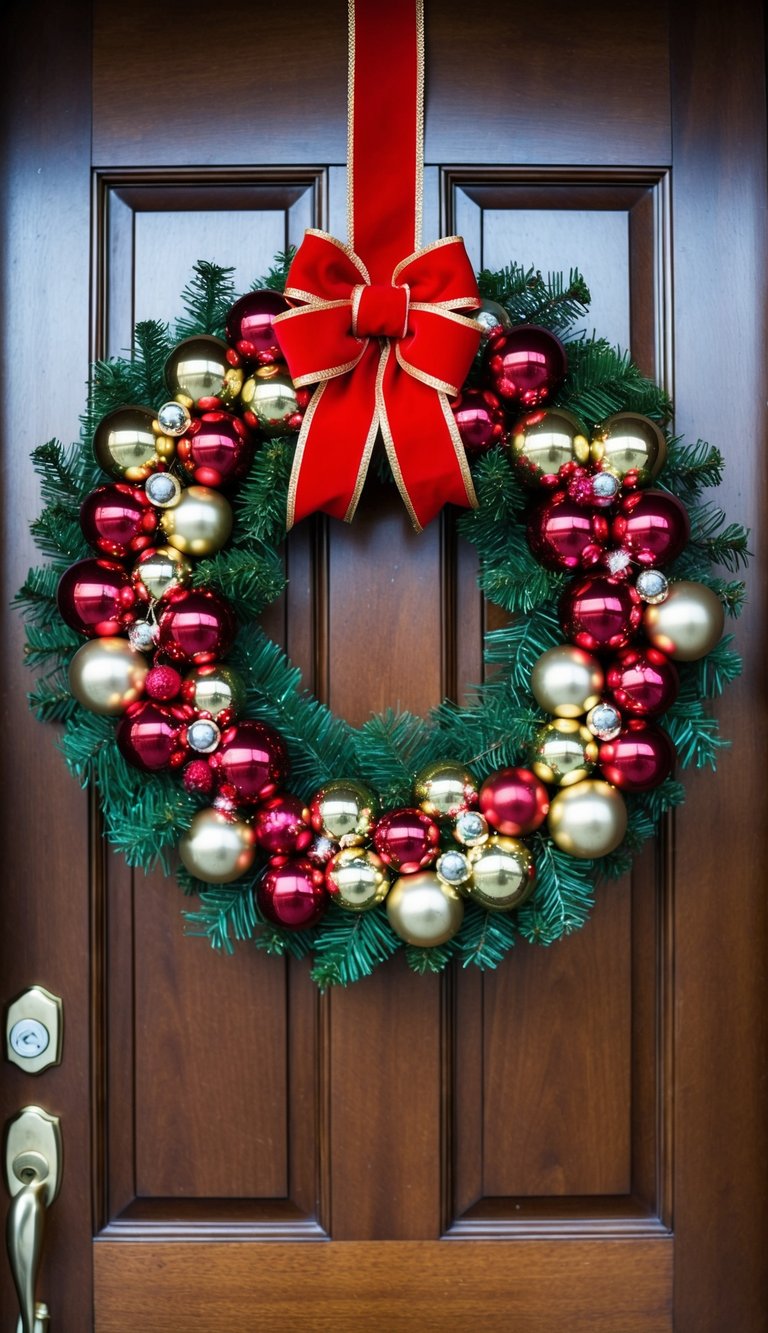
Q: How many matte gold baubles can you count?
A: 7